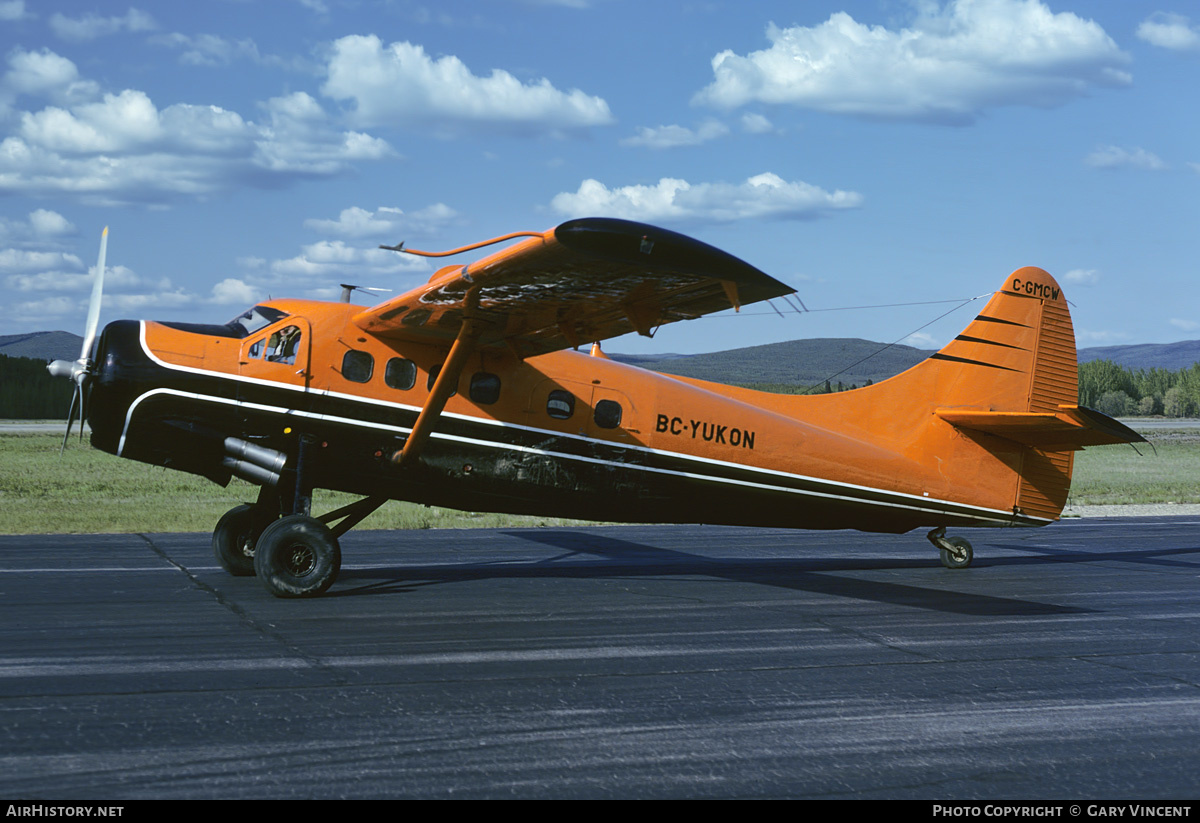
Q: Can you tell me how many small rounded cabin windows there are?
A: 6